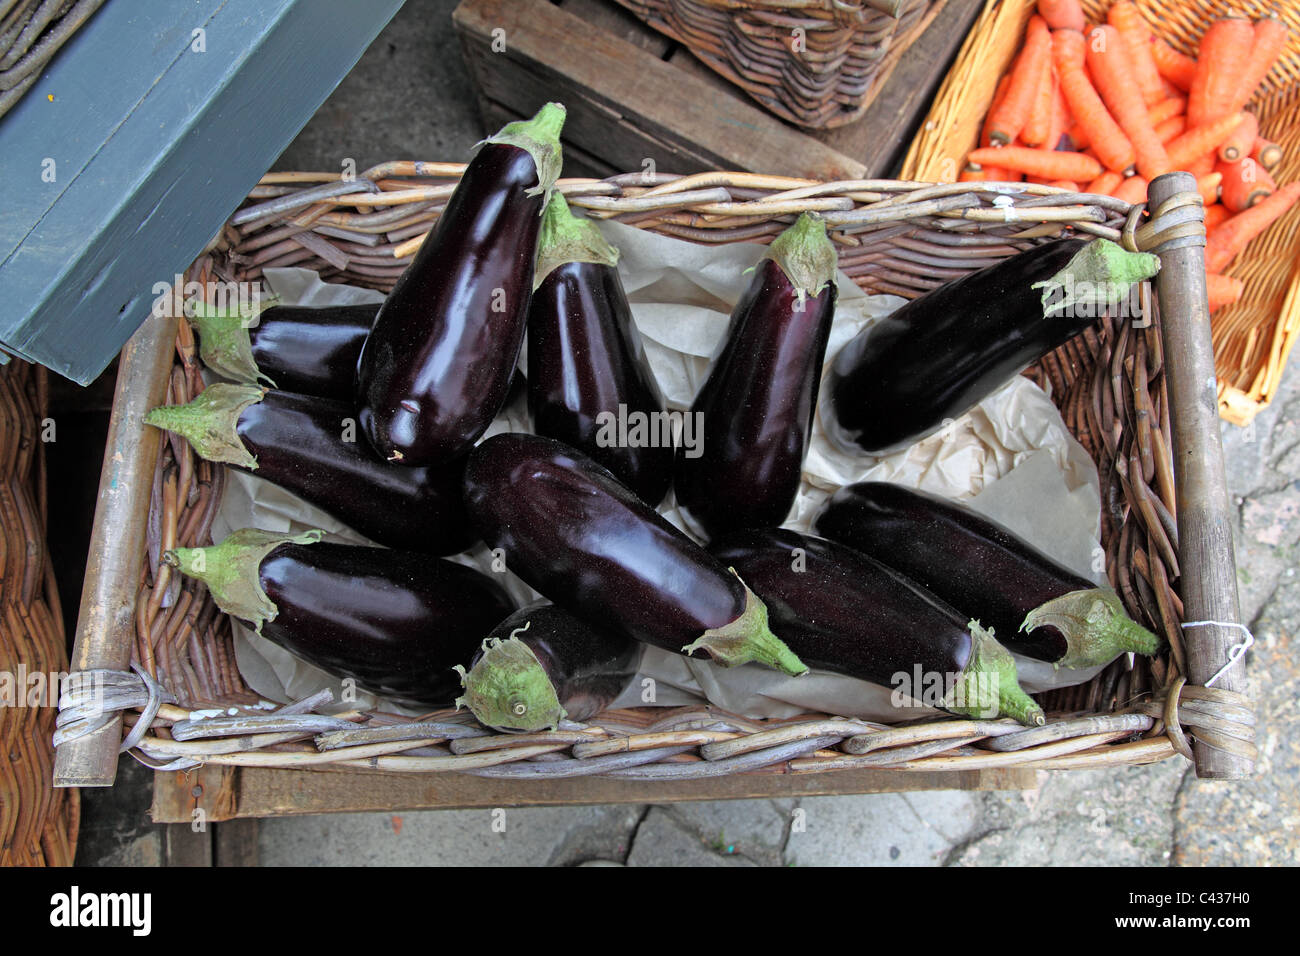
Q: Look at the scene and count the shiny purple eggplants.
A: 11